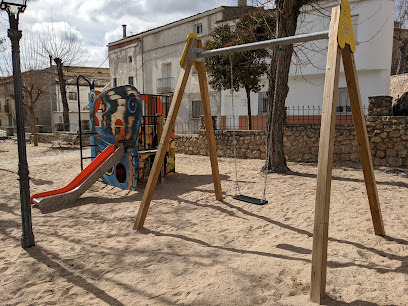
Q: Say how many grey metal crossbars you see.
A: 1